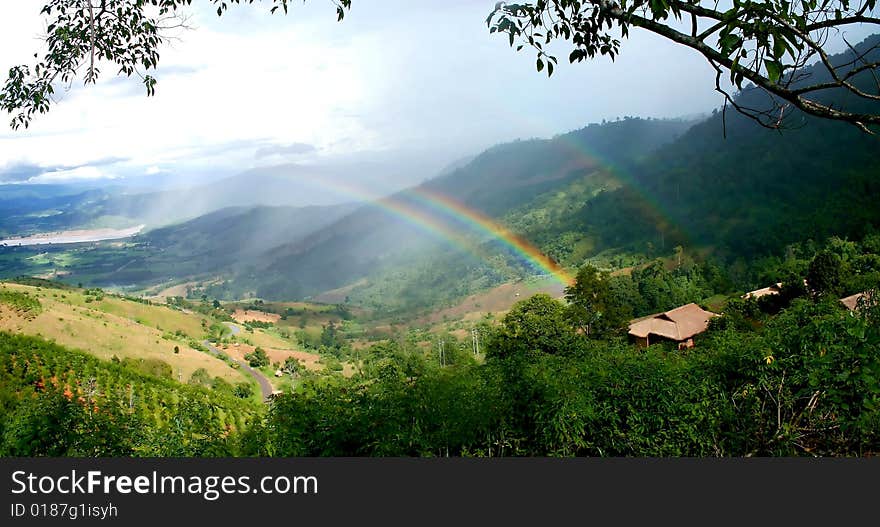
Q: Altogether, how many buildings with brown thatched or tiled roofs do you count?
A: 3